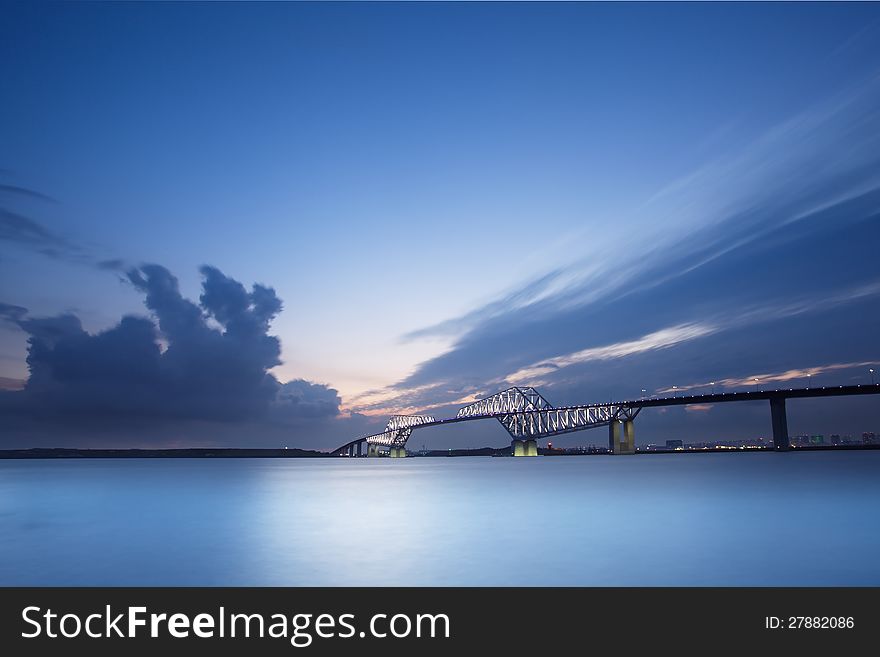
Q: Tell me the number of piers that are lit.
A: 4